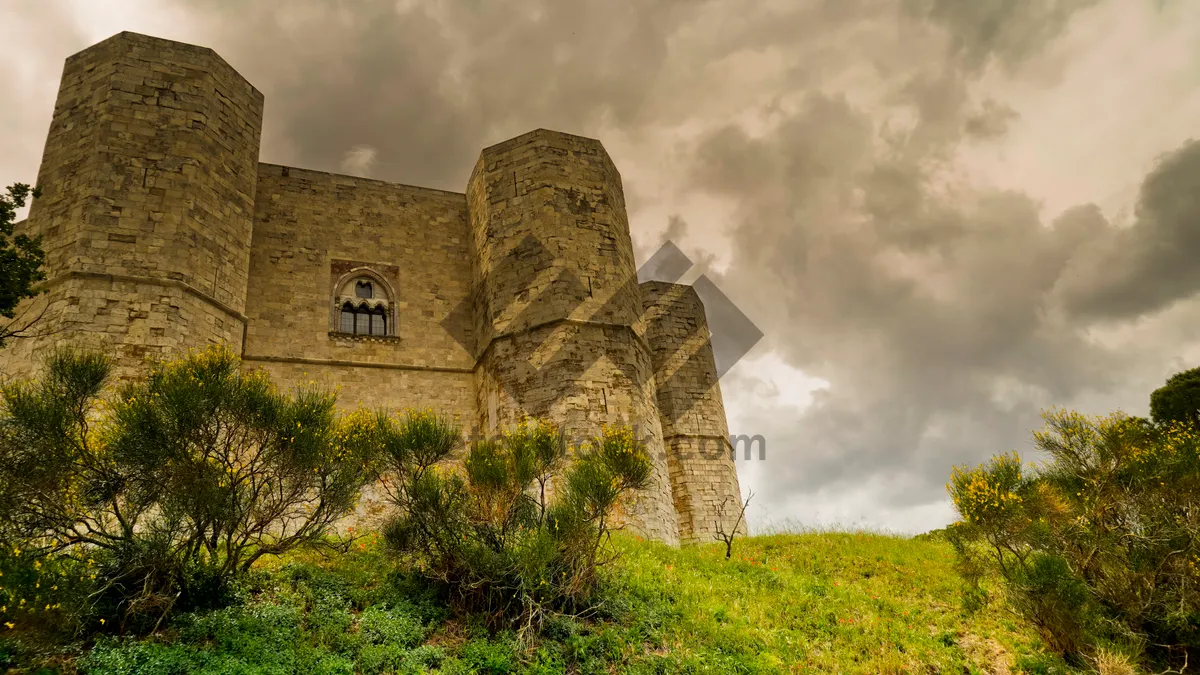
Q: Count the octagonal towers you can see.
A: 3